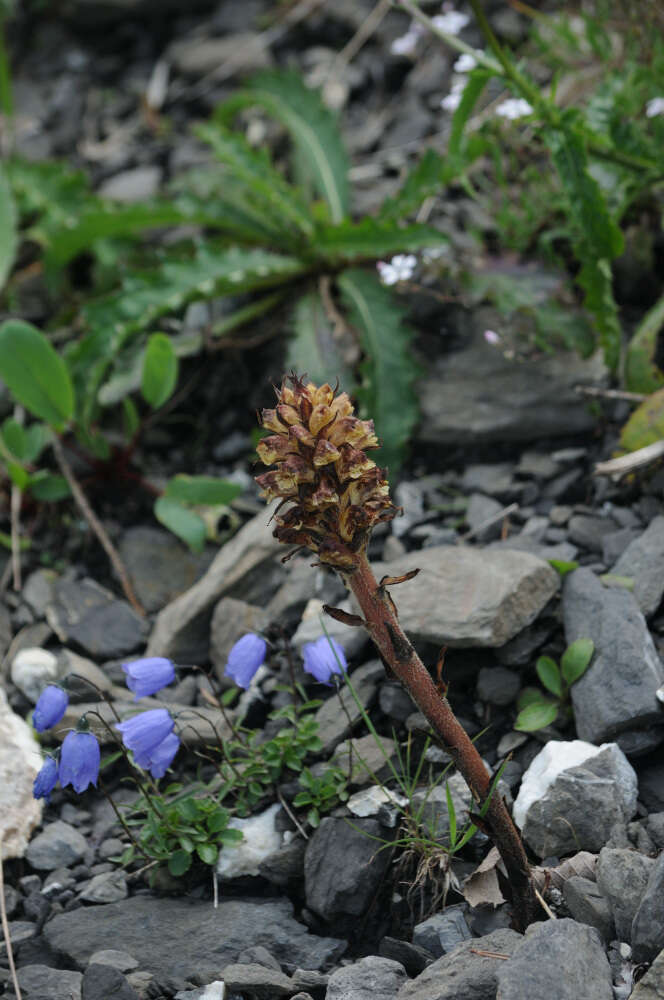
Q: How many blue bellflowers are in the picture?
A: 8